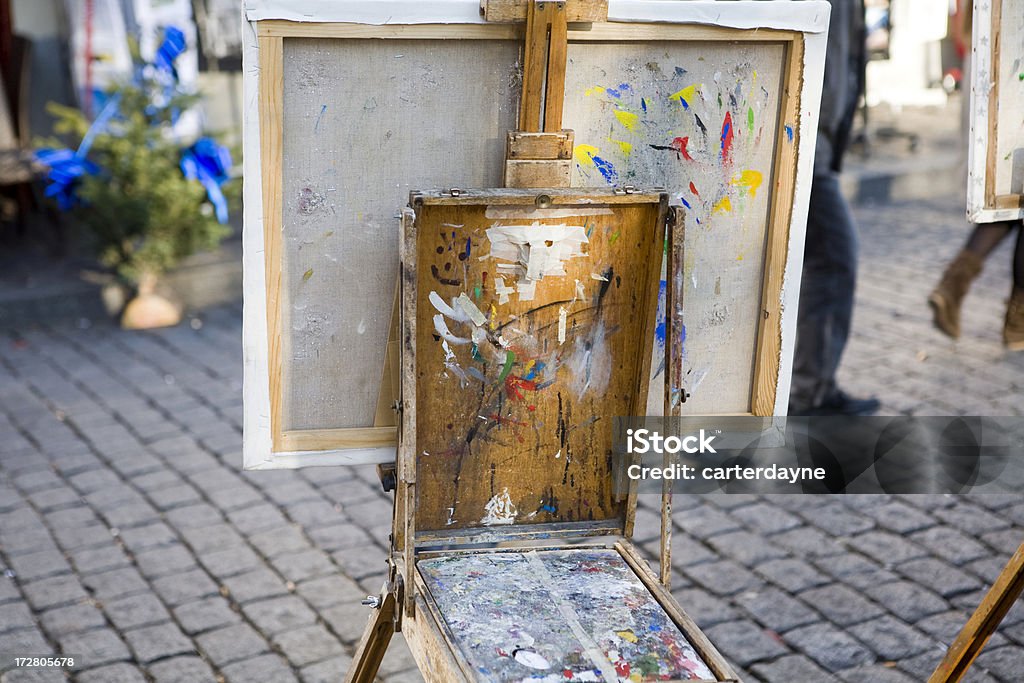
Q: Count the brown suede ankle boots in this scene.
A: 2